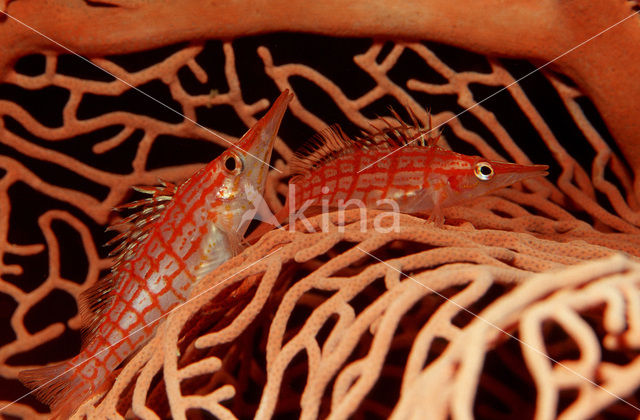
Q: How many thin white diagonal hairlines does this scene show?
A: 4